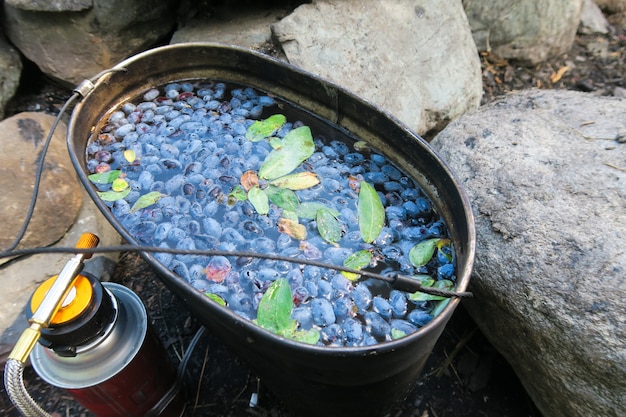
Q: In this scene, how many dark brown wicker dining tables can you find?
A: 0